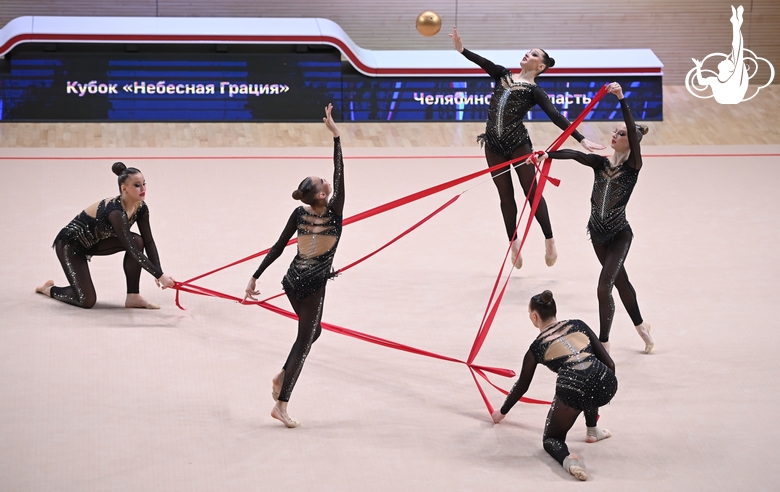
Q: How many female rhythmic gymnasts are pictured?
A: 5